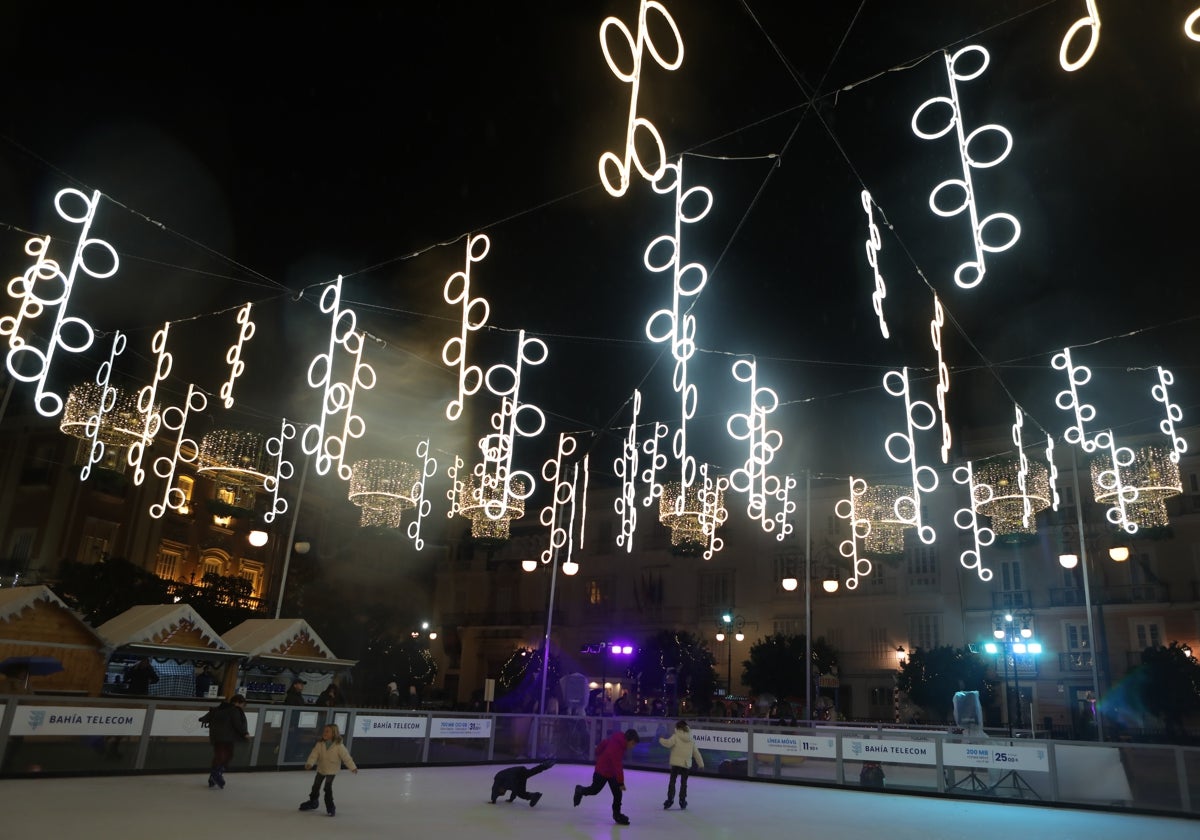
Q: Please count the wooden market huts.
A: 3